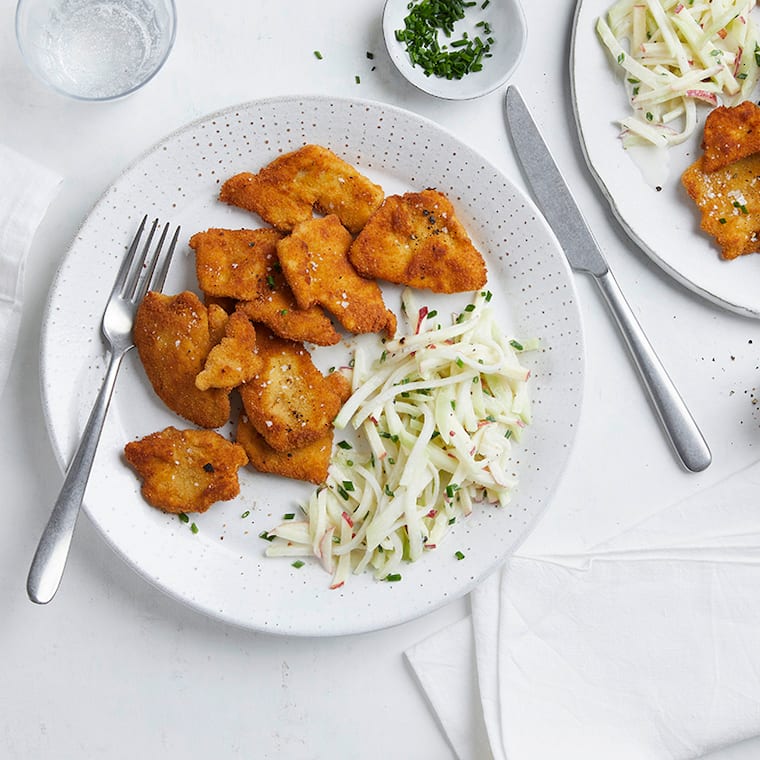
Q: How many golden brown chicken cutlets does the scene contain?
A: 12